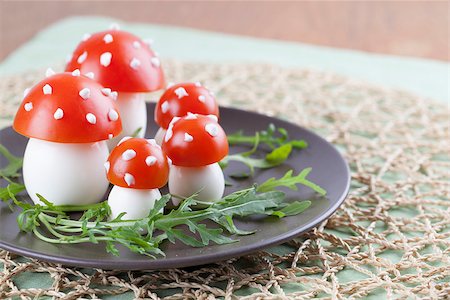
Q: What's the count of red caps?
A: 5